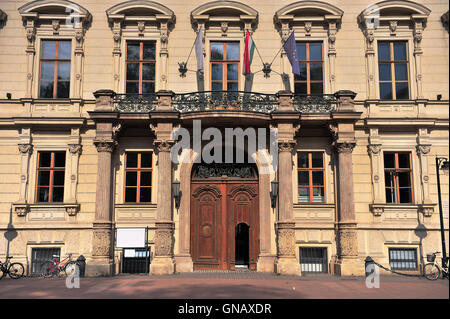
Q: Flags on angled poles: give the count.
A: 3